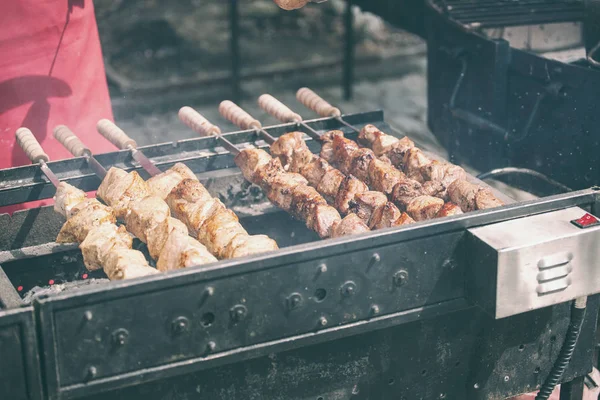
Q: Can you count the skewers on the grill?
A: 7